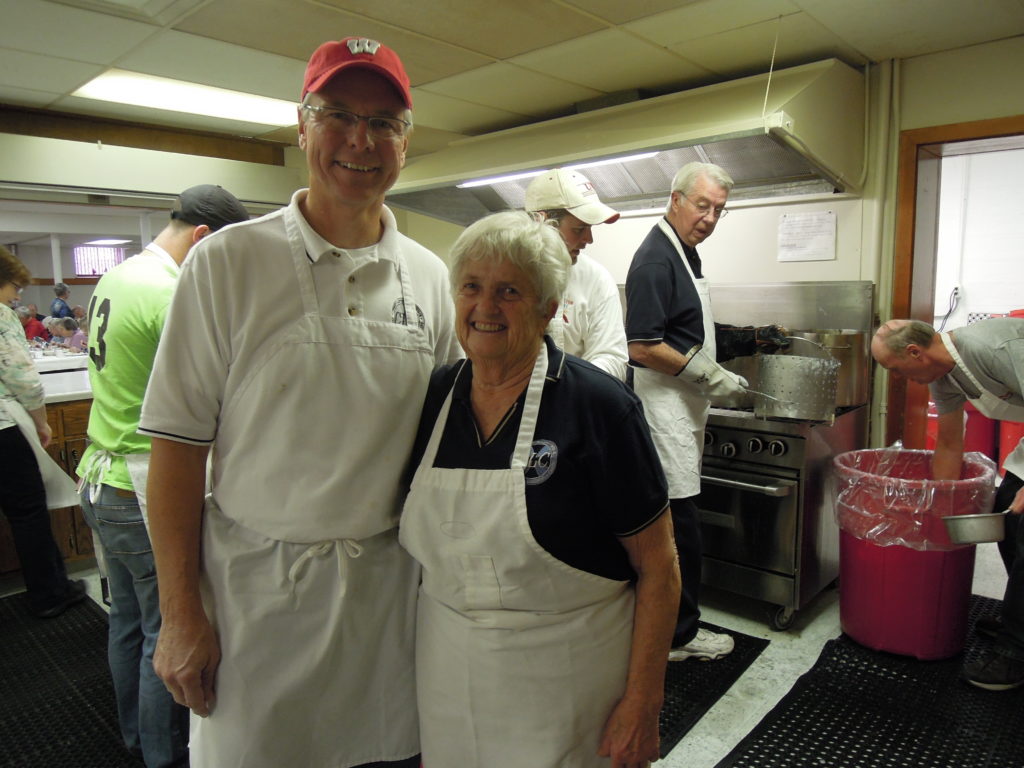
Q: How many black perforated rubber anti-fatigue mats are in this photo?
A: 3